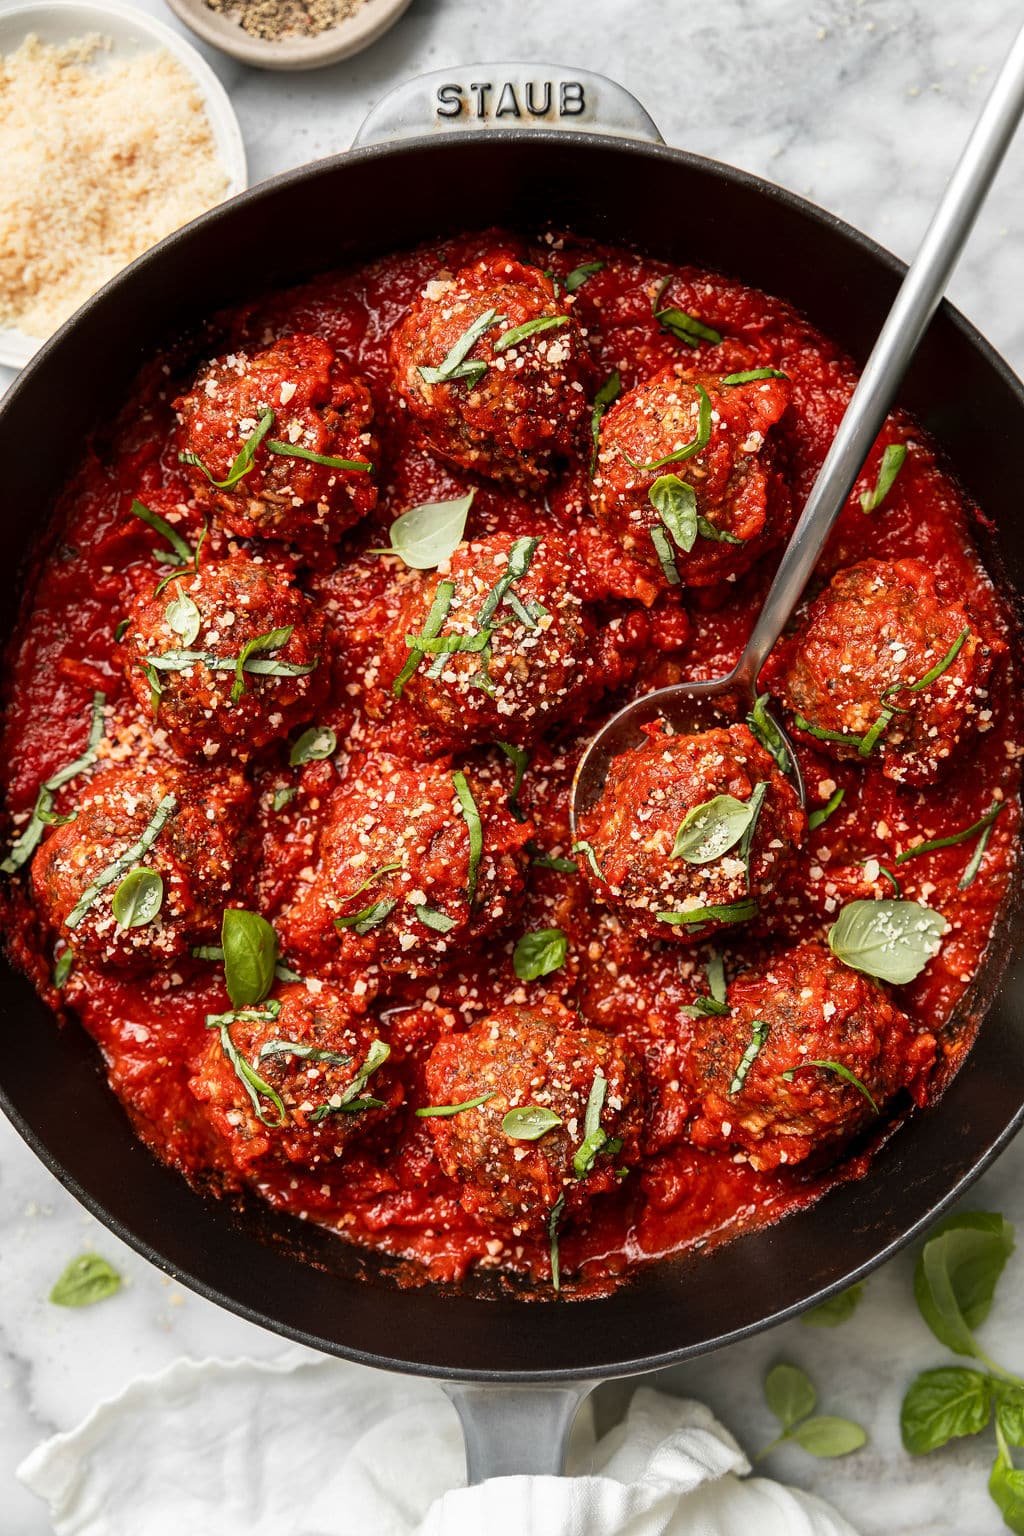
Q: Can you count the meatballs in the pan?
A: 12